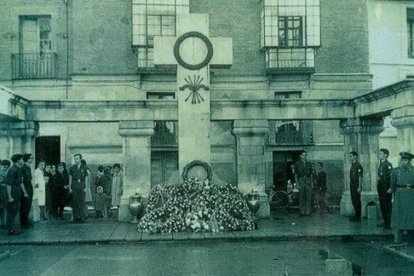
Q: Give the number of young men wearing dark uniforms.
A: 6